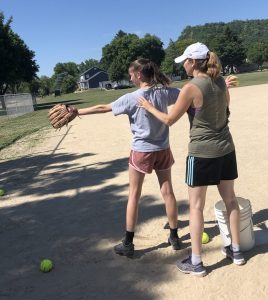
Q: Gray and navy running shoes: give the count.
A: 2